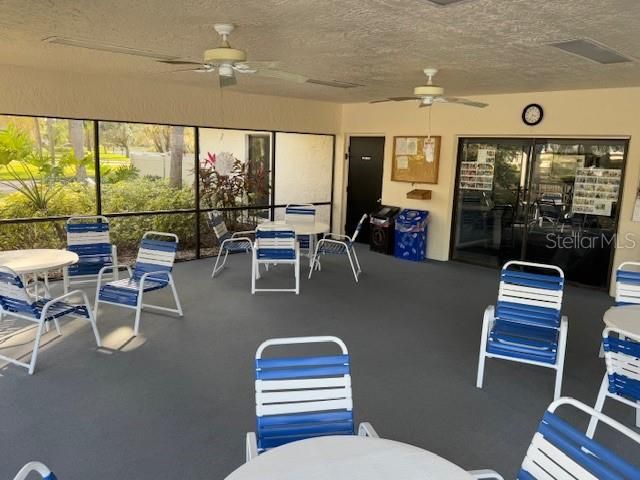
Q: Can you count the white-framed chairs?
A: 13